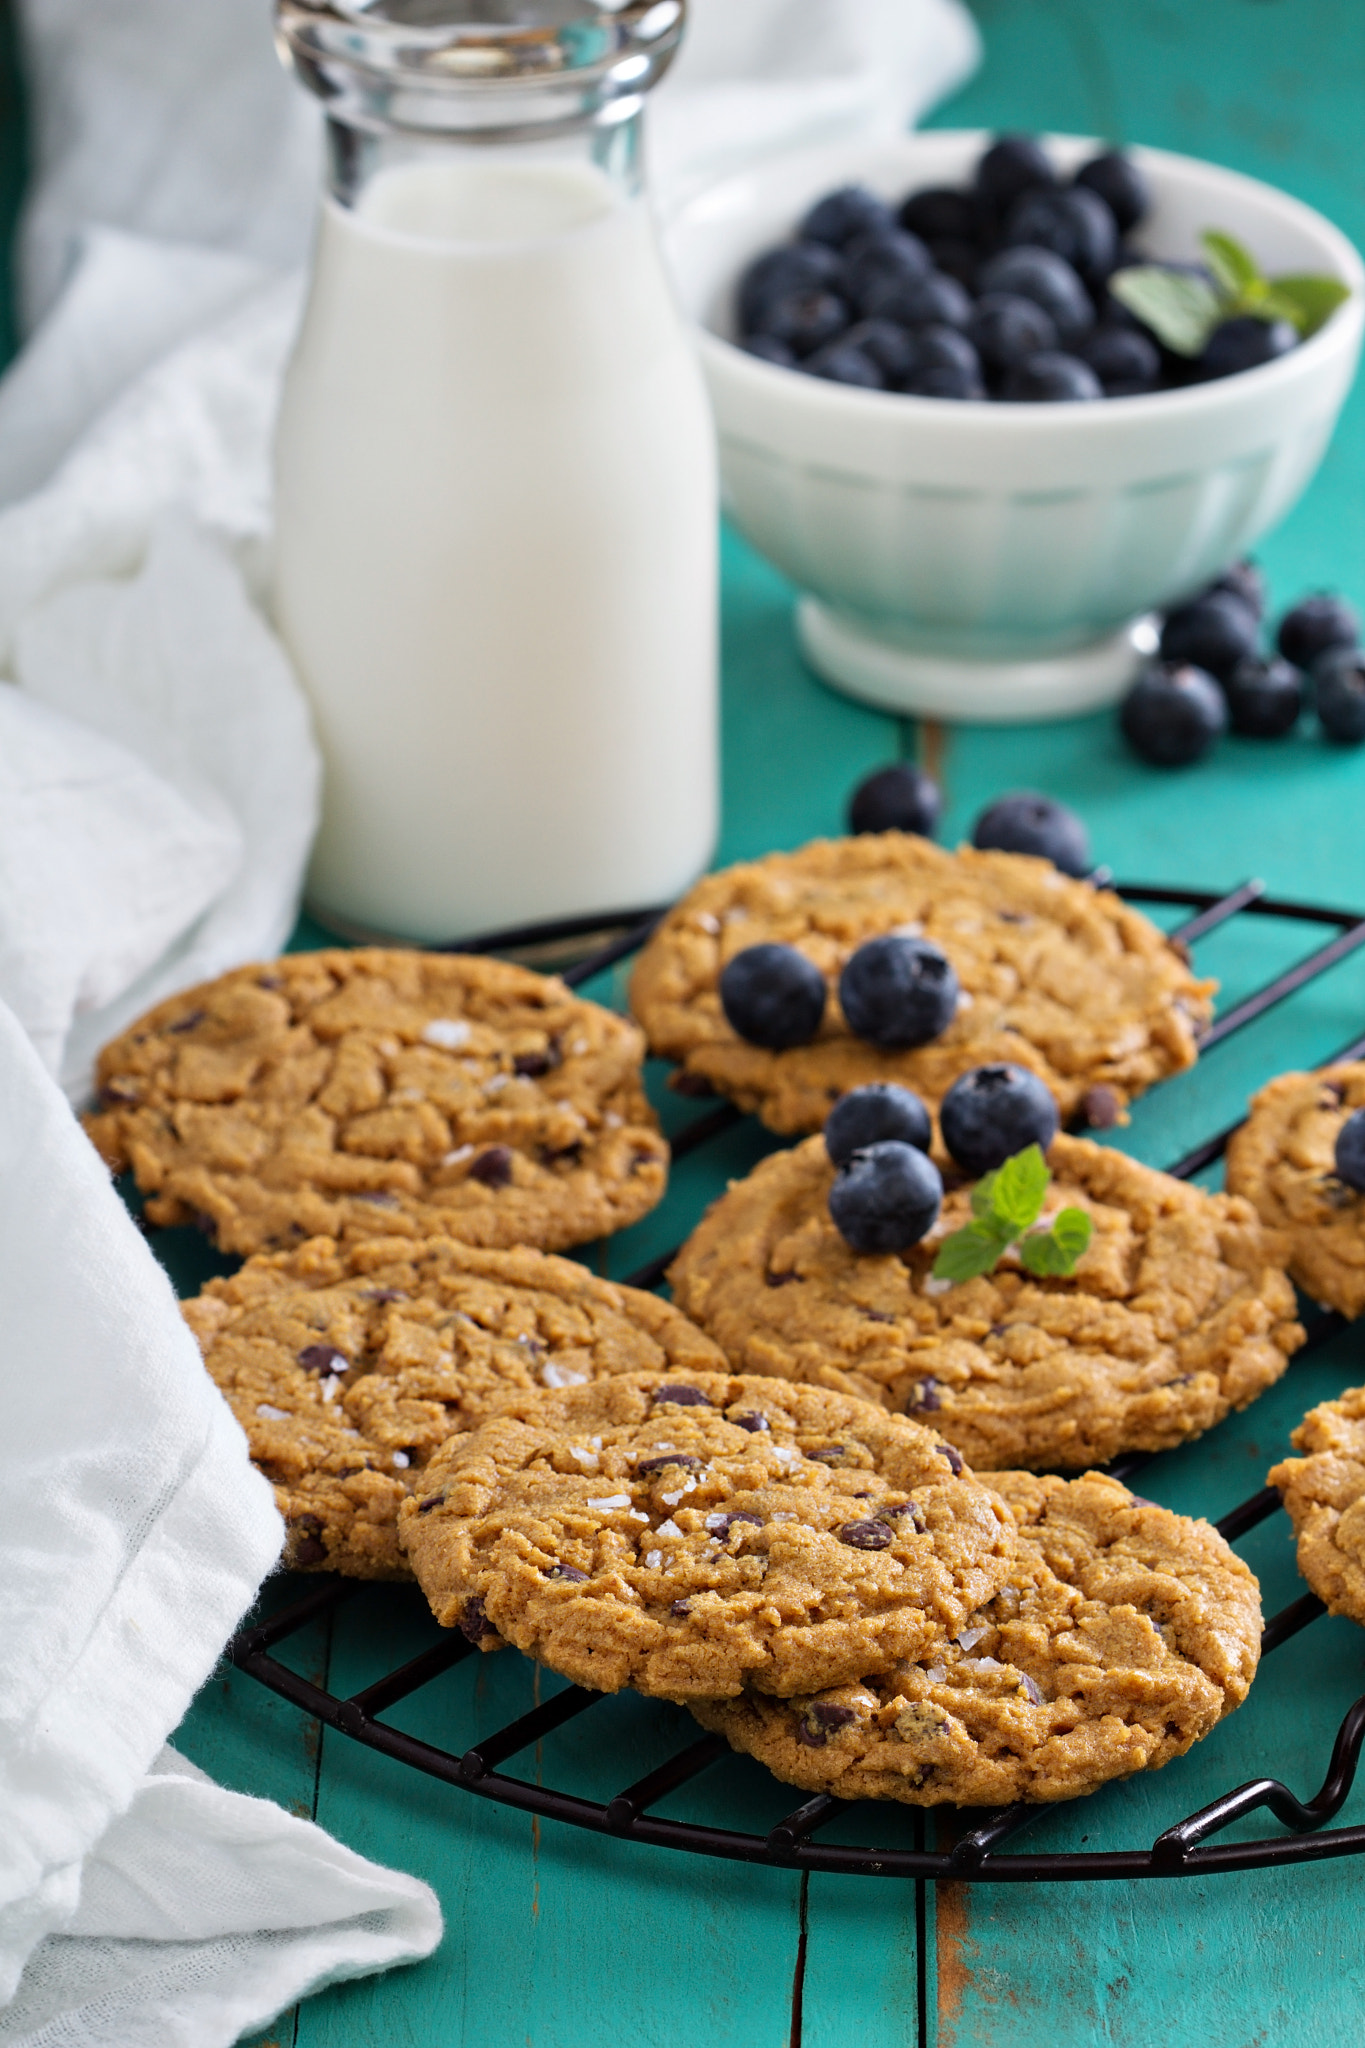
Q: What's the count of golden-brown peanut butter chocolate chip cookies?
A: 8